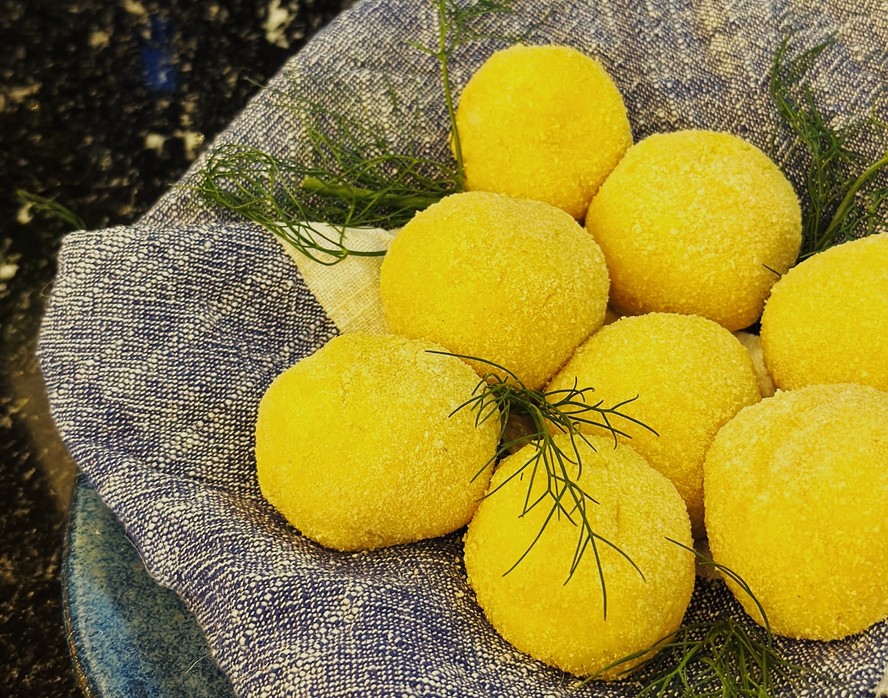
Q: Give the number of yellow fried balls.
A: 8